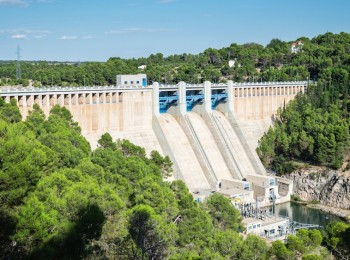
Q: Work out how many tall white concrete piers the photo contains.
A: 4